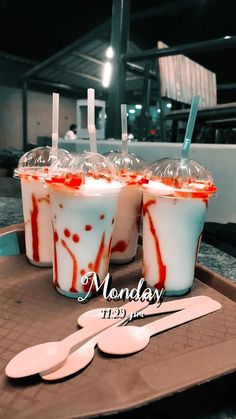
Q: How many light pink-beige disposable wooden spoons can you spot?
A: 4